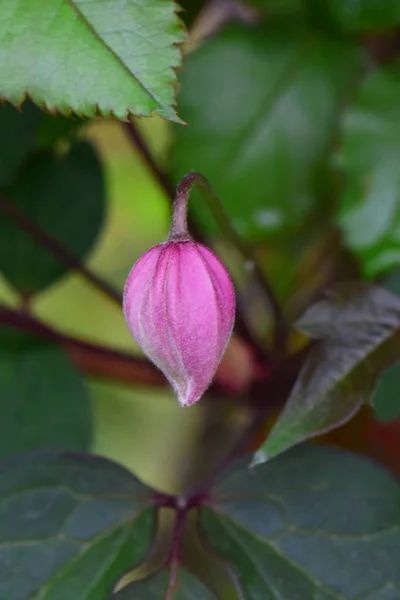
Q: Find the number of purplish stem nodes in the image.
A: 1